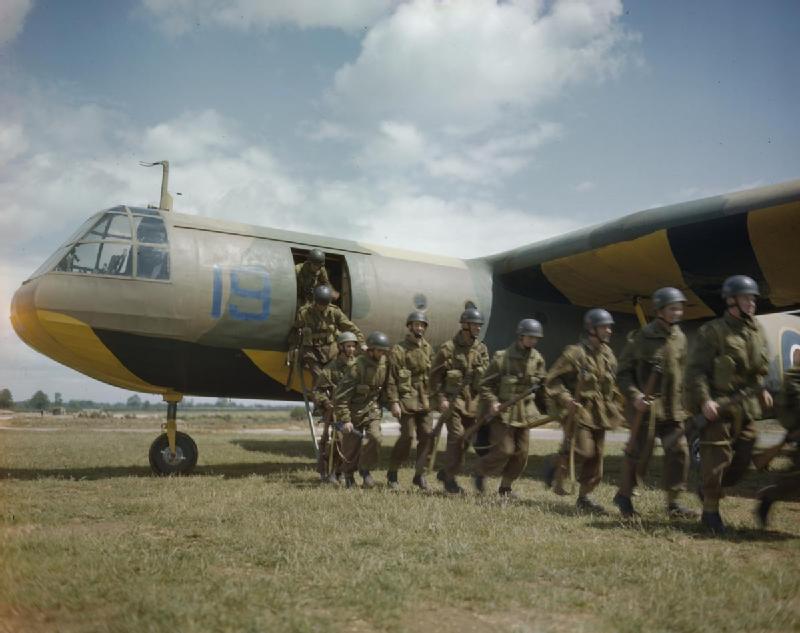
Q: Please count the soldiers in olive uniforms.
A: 11